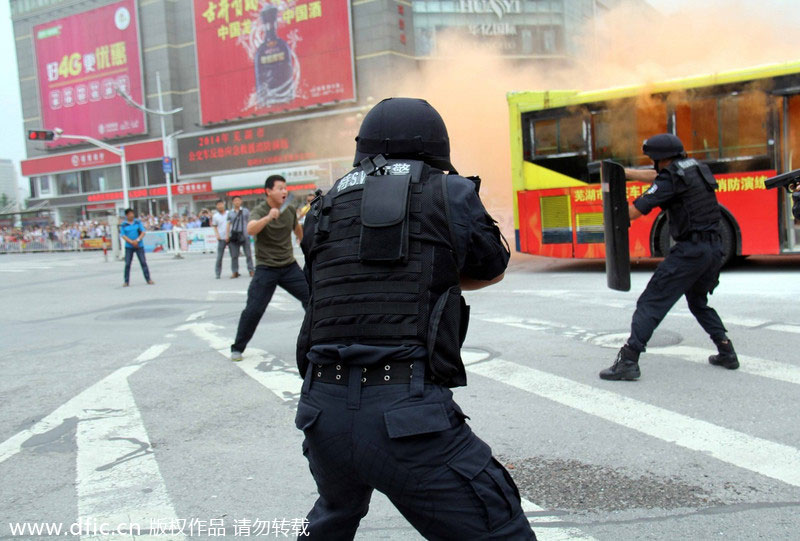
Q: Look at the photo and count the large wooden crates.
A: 0